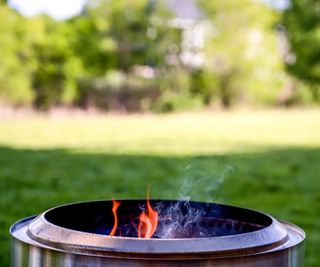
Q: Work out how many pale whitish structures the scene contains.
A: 1